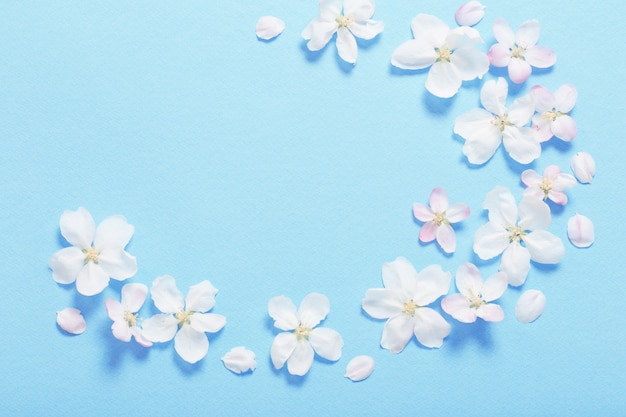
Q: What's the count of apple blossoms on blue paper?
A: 14